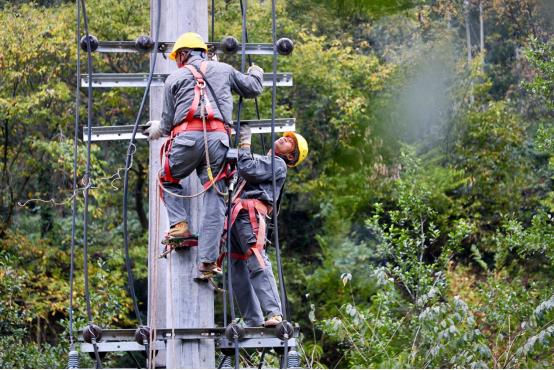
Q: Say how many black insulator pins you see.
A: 8